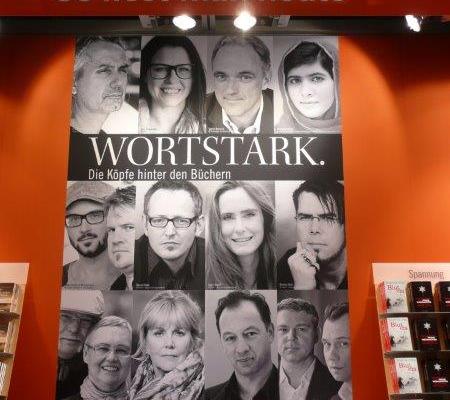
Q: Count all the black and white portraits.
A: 12